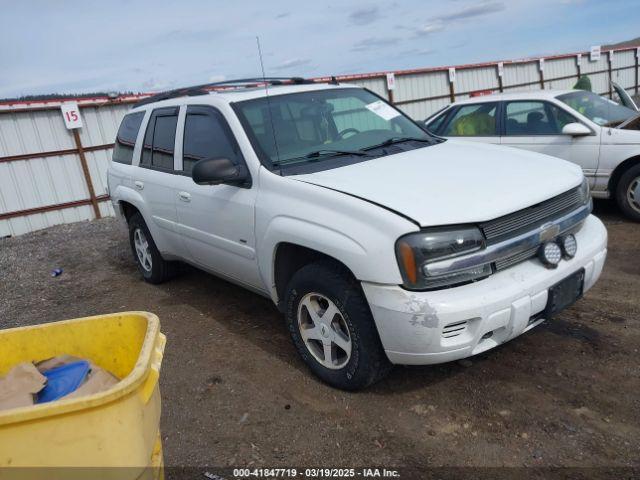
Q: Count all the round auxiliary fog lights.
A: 2